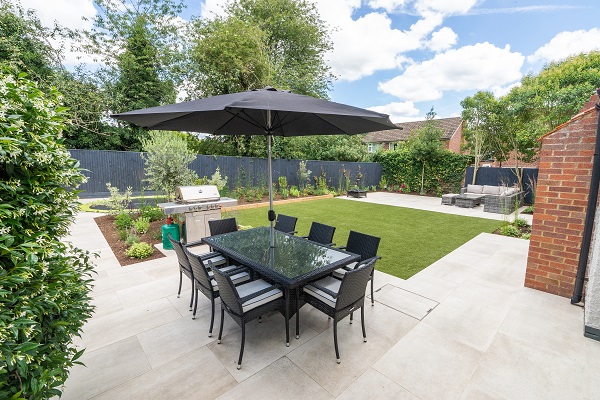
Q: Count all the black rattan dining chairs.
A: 8